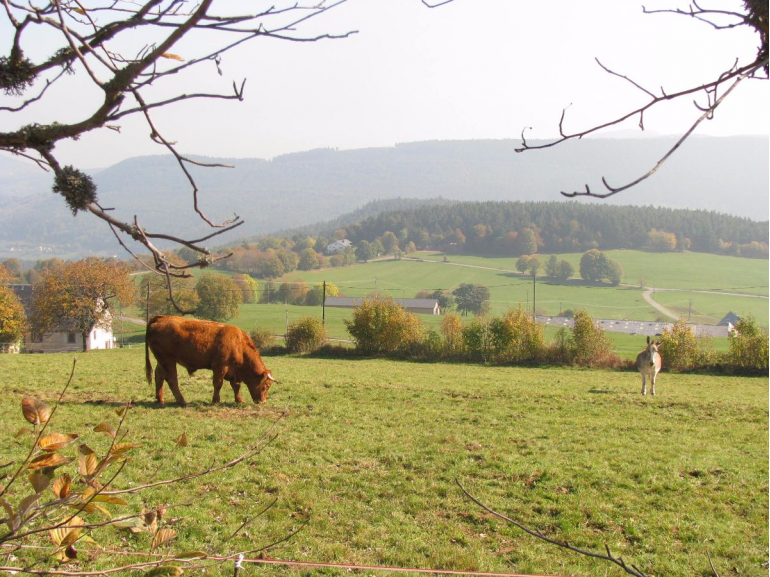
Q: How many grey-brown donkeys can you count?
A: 1